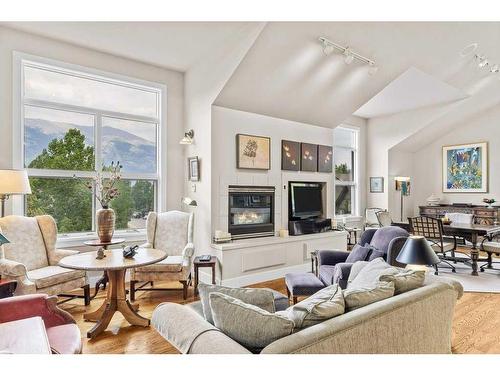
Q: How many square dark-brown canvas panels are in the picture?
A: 3